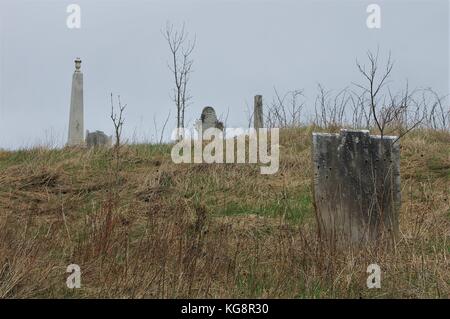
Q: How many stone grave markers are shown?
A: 5